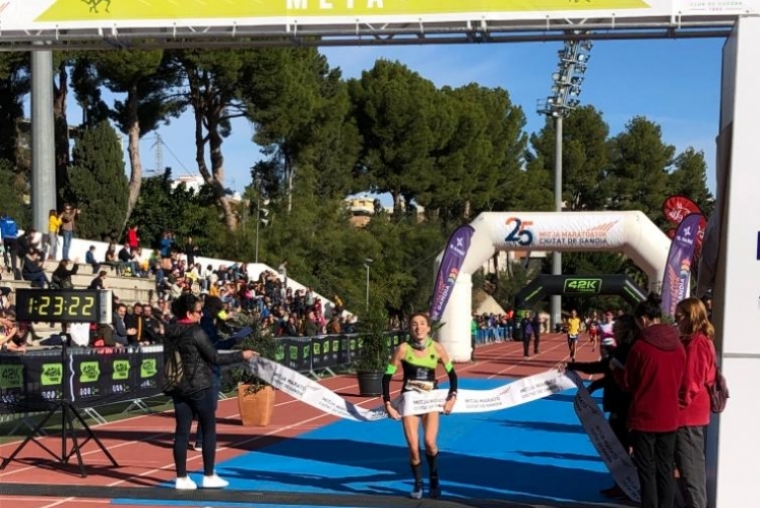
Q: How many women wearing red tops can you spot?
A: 2